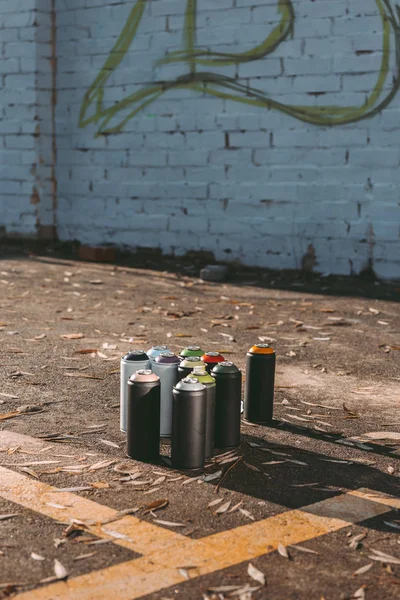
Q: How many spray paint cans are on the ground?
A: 11